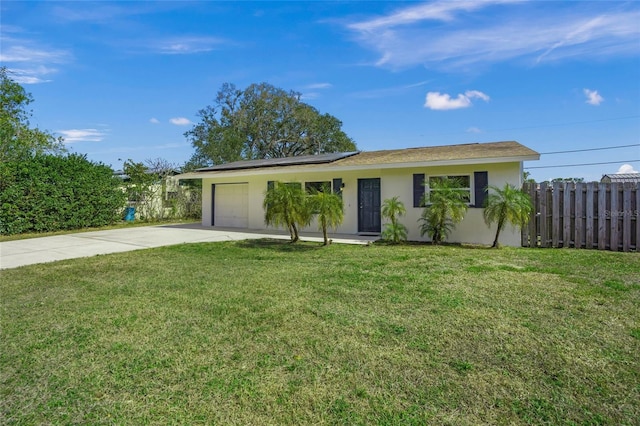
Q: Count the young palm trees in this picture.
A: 5